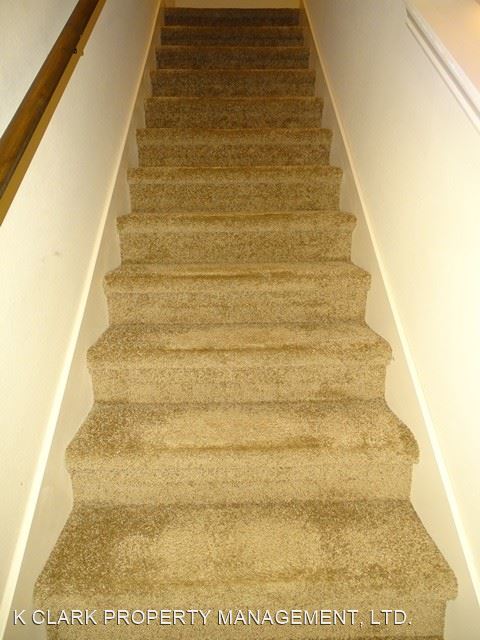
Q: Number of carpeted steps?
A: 12